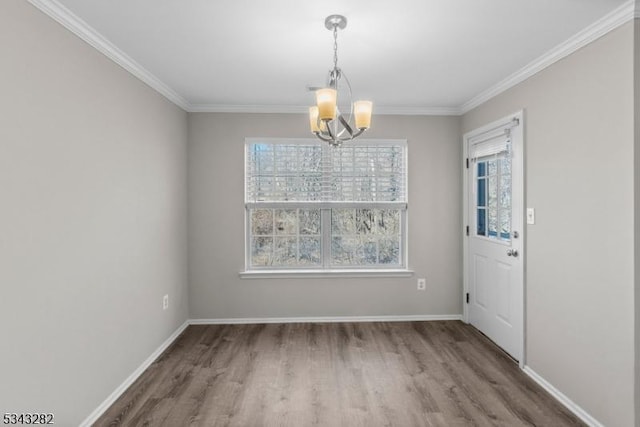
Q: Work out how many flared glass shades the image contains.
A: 3